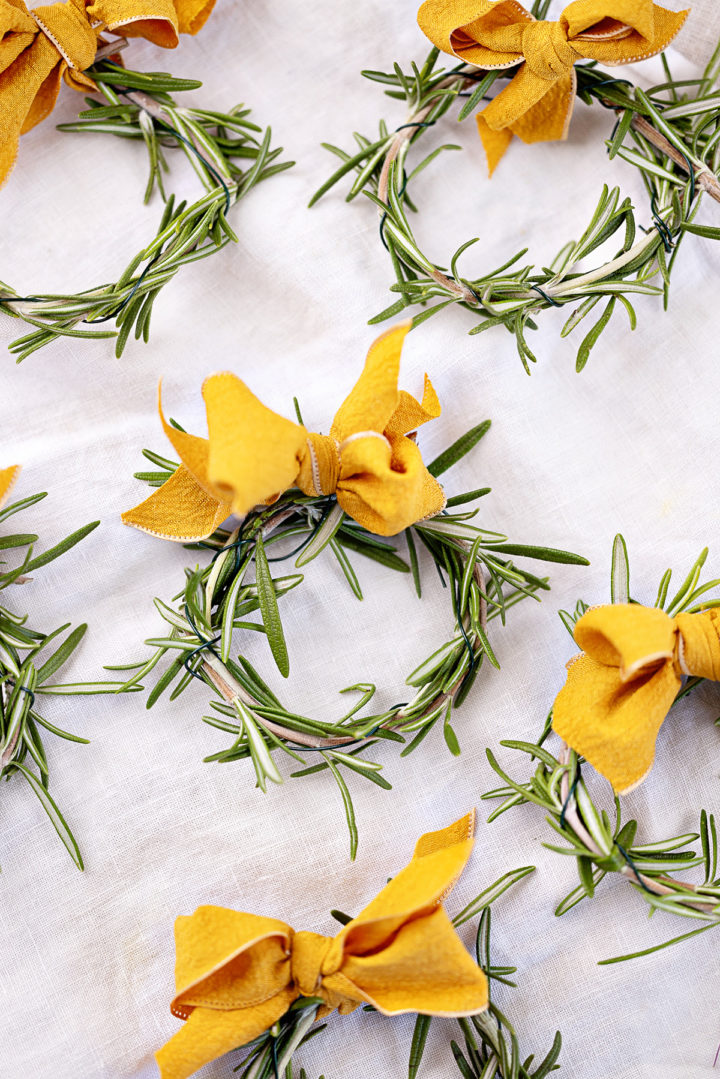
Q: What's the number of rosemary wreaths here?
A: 6